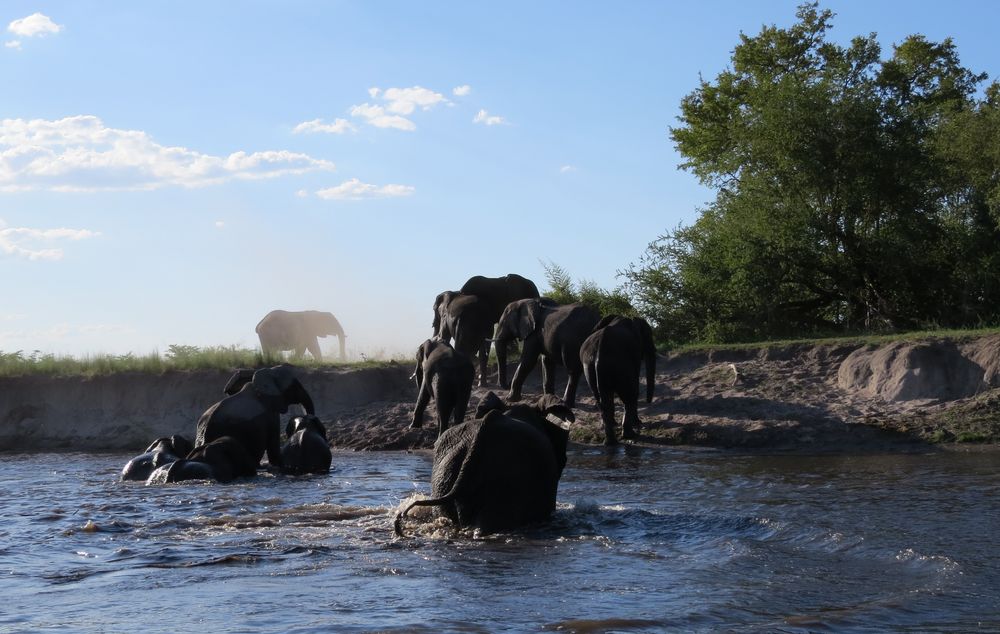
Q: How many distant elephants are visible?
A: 1